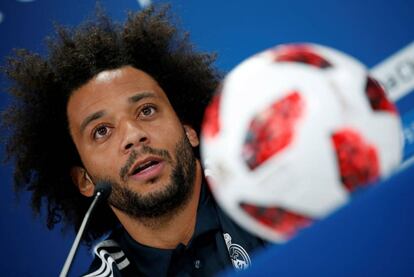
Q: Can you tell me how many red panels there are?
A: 6